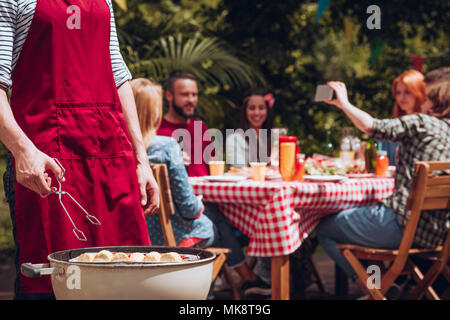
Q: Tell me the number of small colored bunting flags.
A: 5